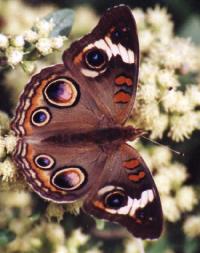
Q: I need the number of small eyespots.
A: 2